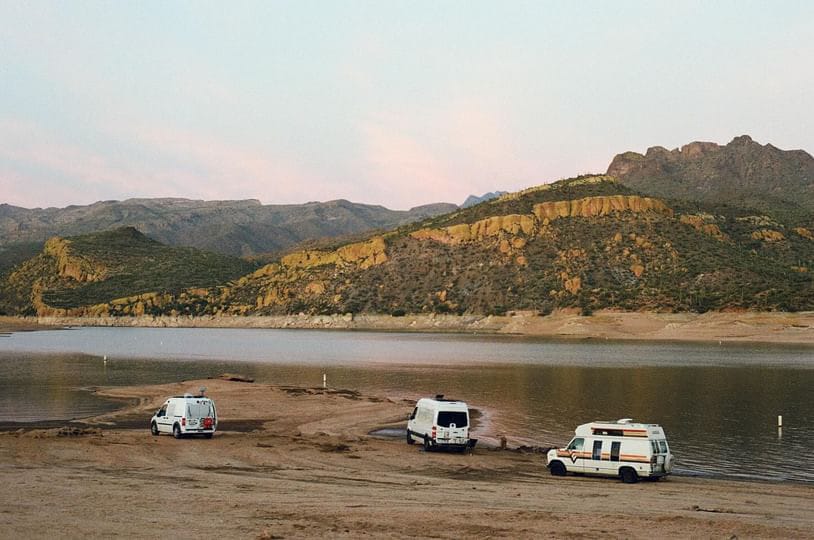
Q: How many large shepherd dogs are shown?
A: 0